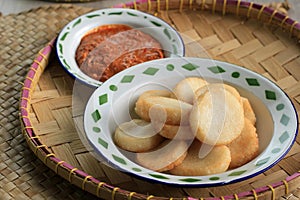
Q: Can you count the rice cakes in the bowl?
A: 11